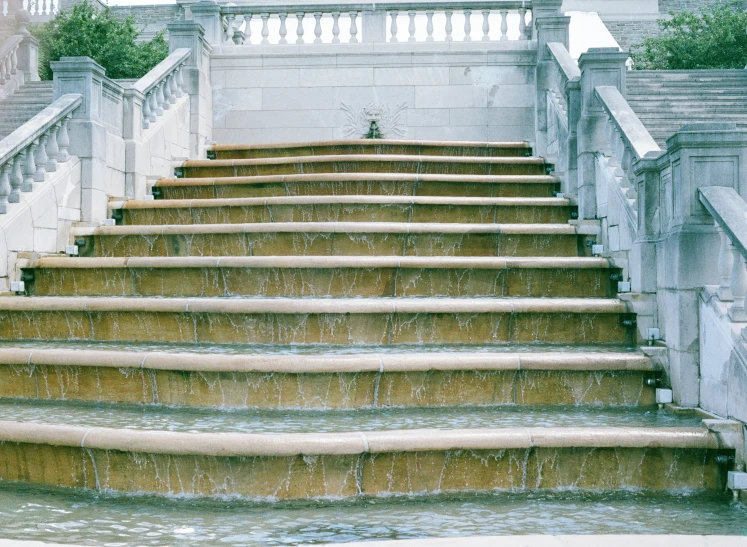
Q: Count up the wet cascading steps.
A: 9